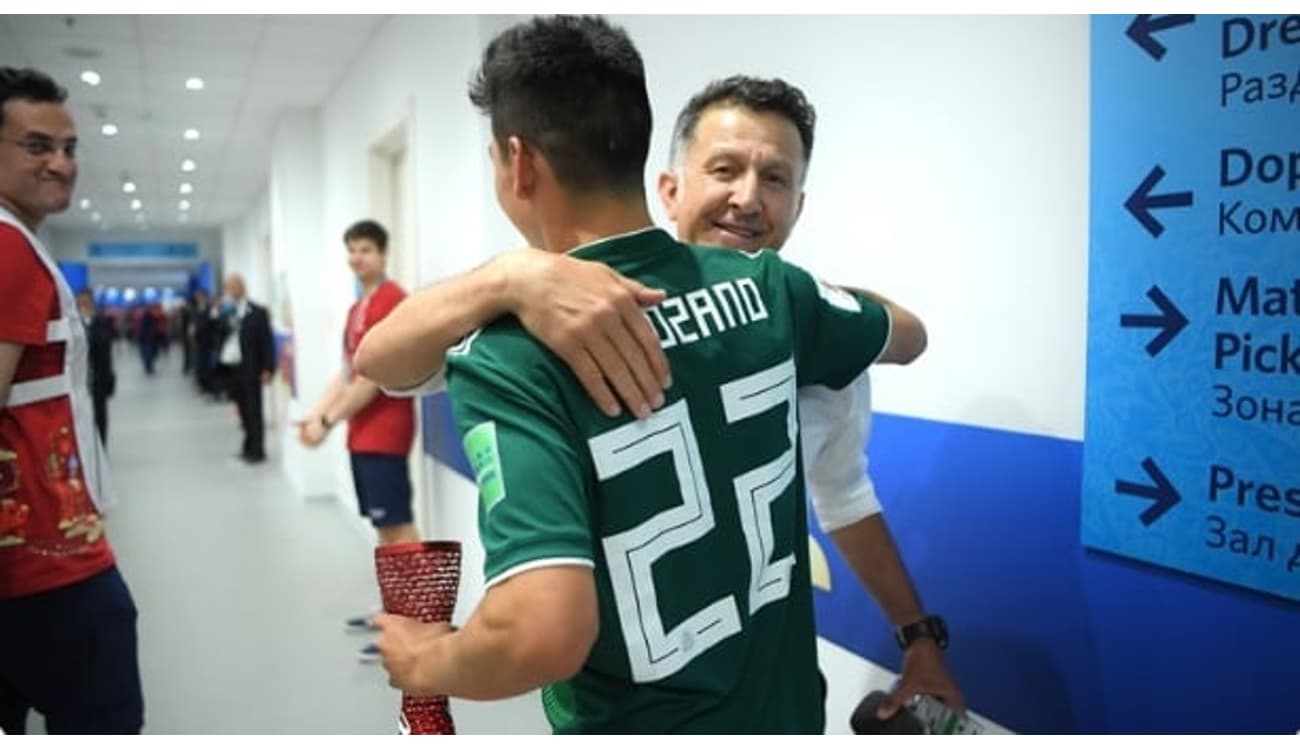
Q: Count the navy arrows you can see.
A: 4